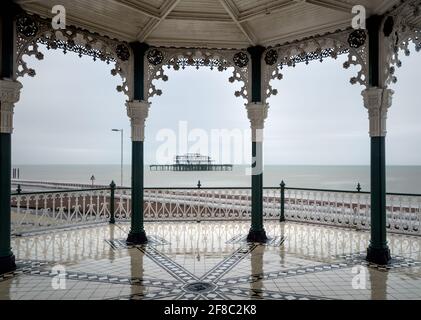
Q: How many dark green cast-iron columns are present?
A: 4